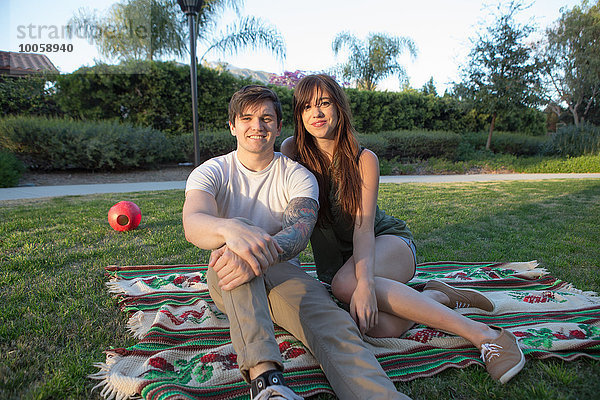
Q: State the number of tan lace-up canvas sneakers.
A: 2